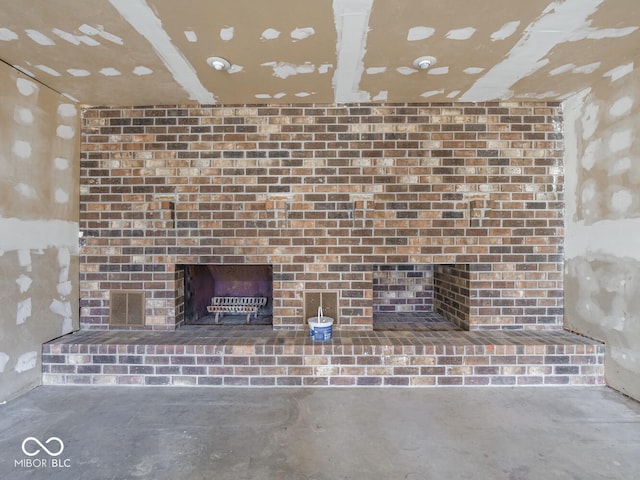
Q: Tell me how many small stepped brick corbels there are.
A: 4